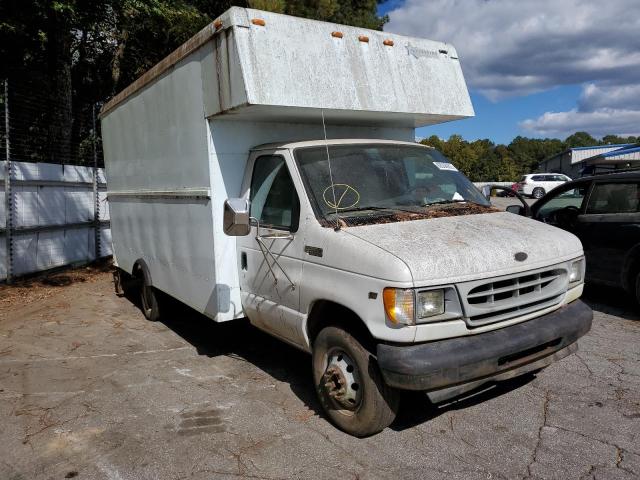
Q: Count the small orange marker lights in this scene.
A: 5